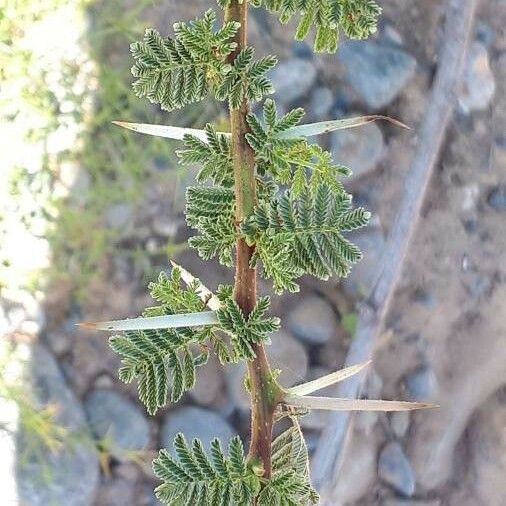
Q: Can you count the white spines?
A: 6